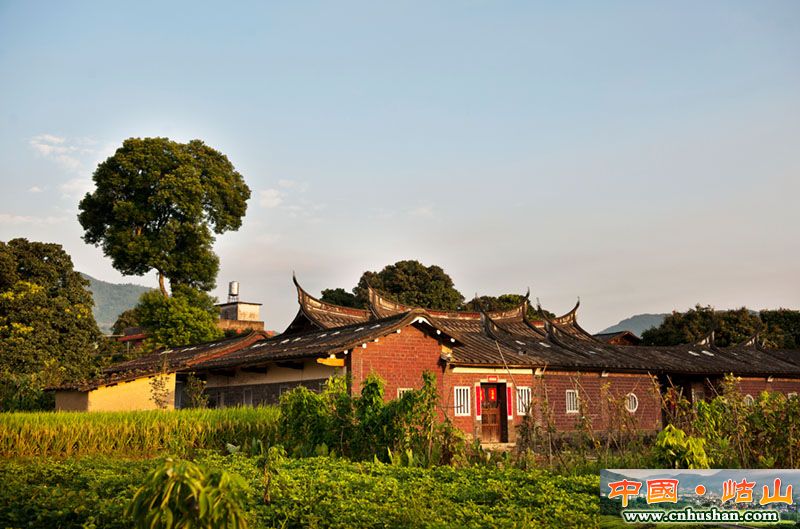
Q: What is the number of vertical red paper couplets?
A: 2